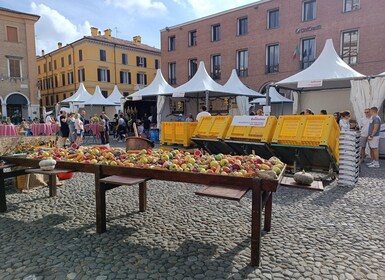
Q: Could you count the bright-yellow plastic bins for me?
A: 4